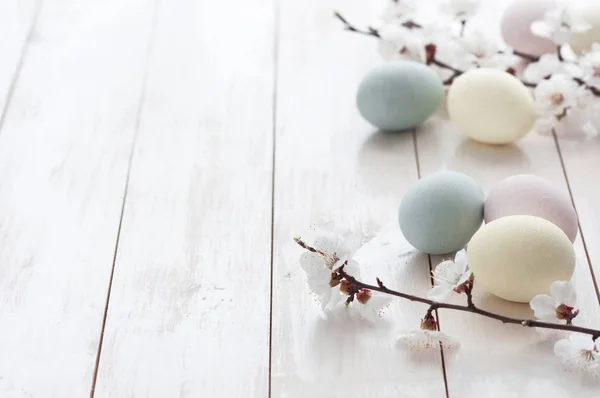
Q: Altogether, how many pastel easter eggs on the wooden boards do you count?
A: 7